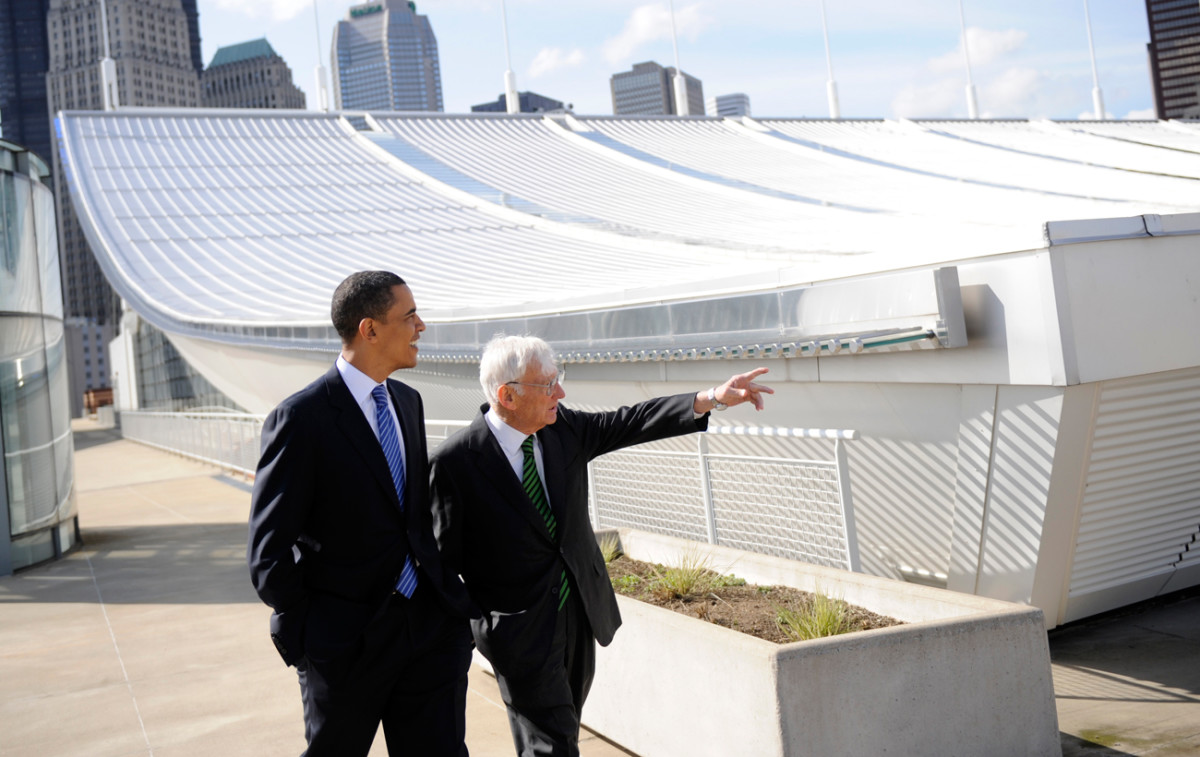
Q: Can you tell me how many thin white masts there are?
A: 7